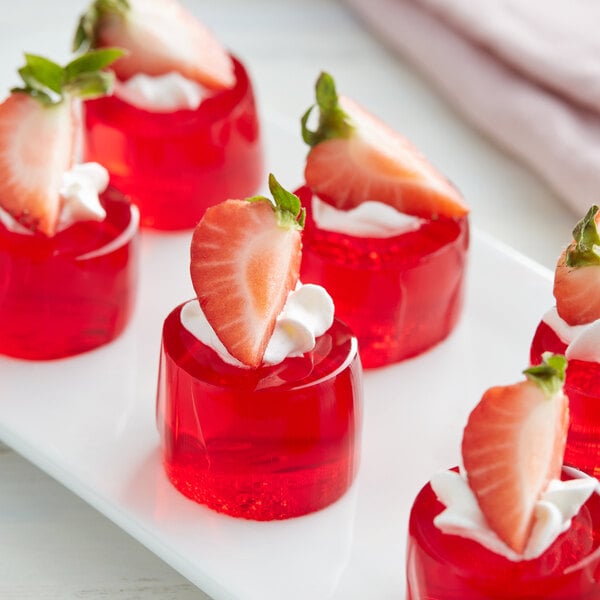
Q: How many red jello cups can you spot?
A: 6